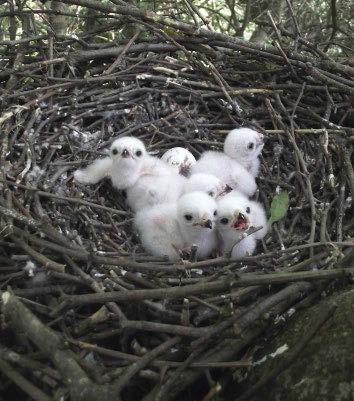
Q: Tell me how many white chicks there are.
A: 5